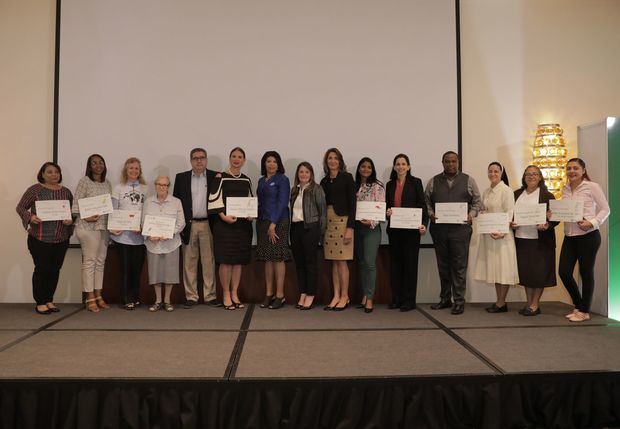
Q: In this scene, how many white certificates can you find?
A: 11